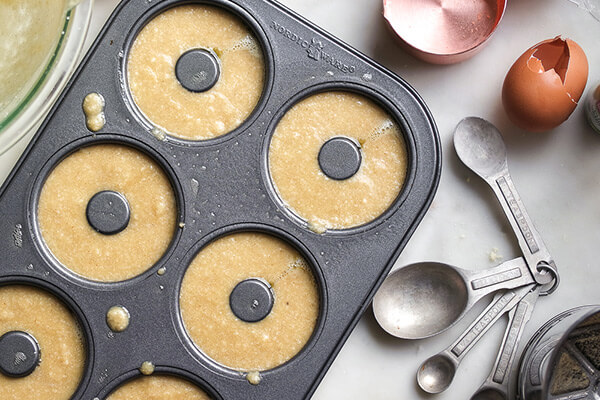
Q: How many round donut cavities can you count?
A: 6